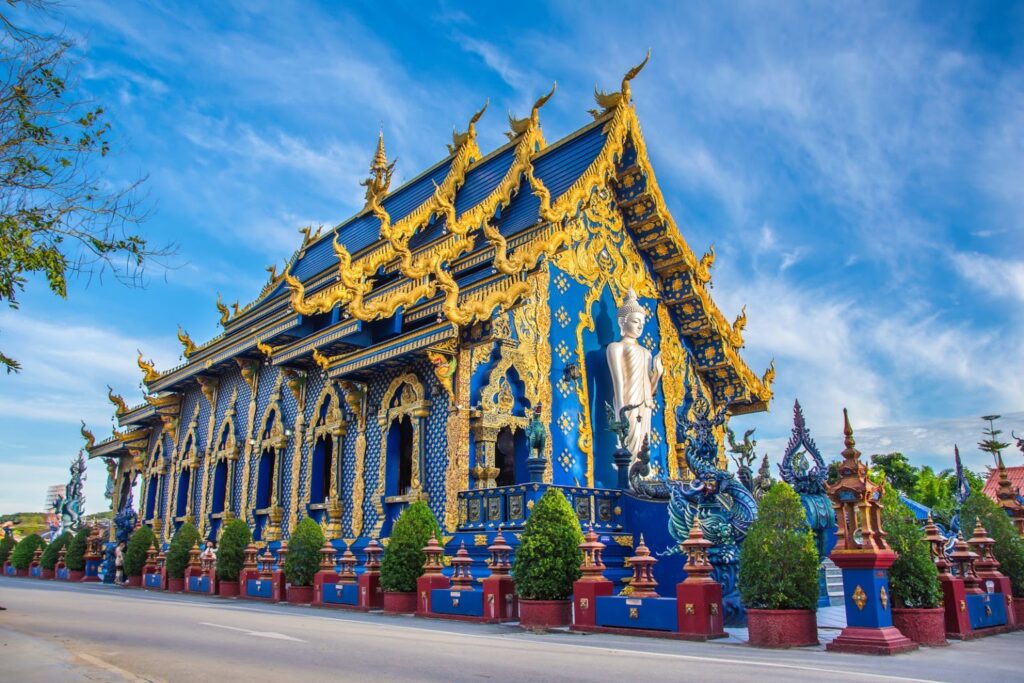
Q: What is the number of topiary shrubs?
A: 13